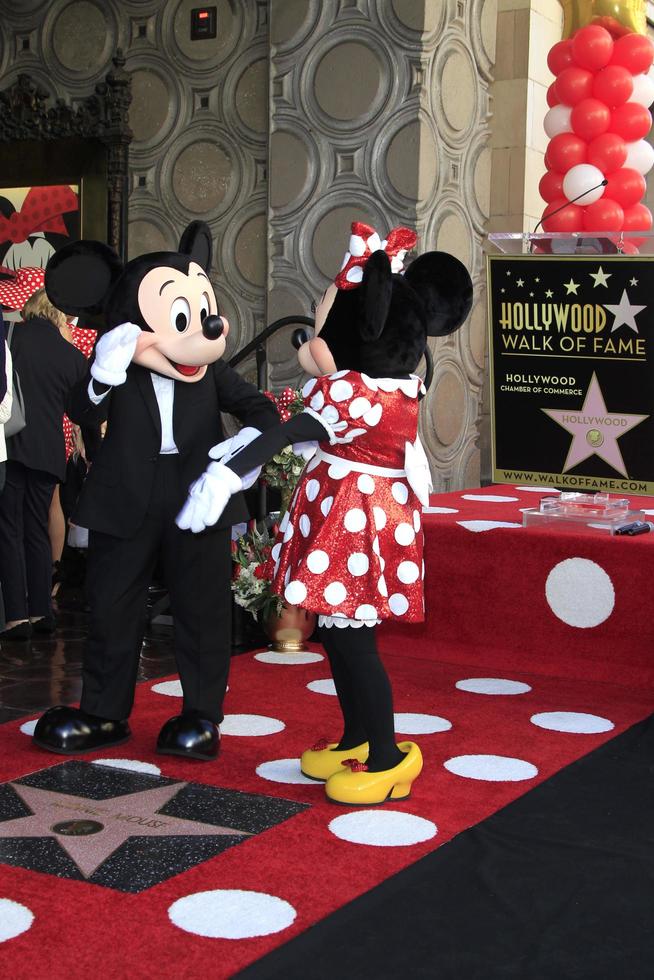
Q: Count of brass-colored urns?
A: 1